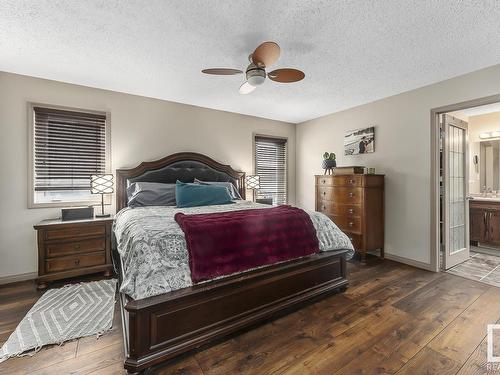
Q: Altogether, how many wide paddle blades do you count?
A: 4